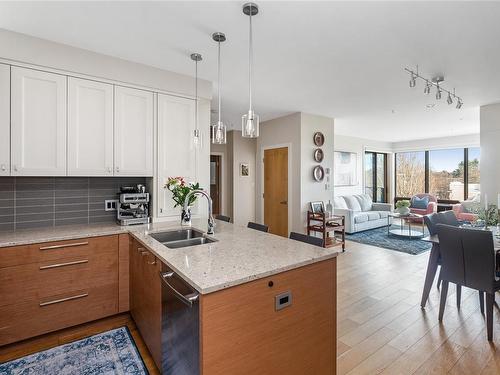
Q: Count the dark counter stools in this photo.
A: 3